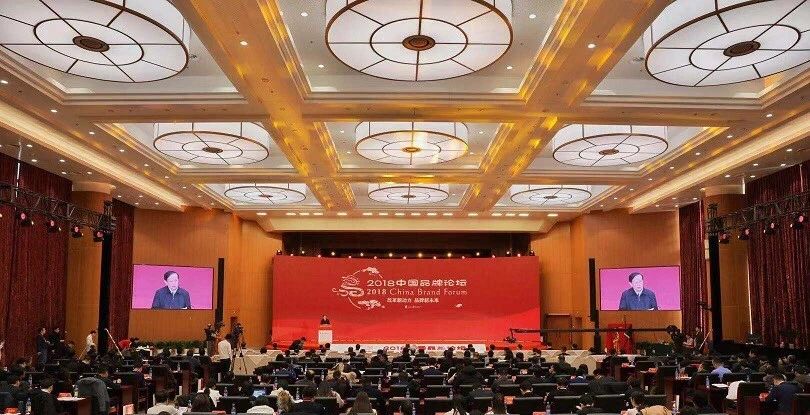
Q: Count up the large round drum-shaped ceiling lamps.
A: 9